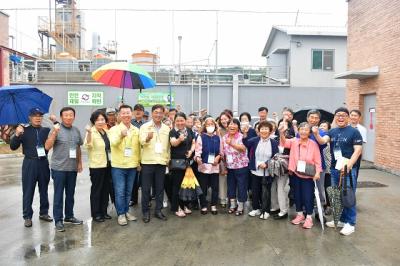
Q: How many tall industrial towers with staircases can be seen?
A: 1